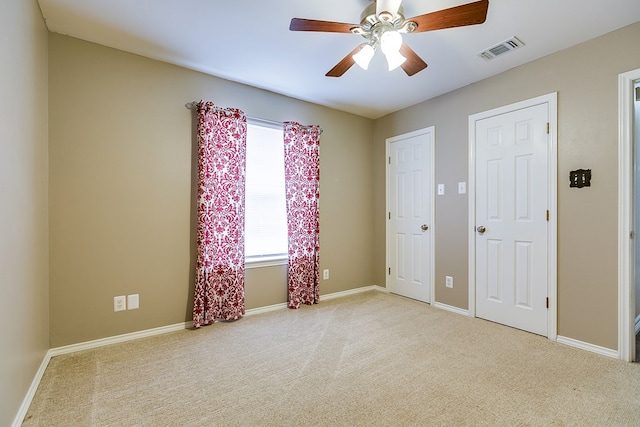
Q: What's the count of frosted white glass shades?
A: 3